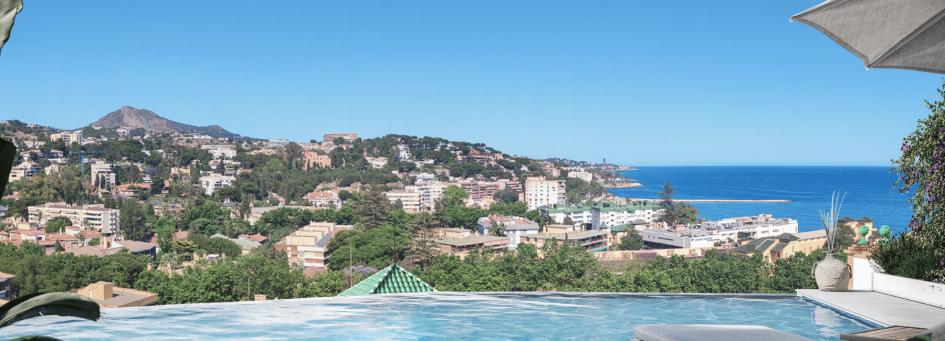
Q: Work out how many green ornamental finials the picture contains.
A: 2